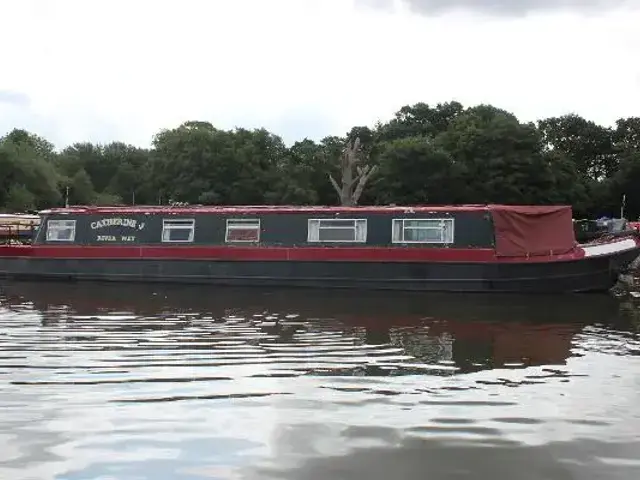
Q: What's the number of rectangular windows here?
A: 5